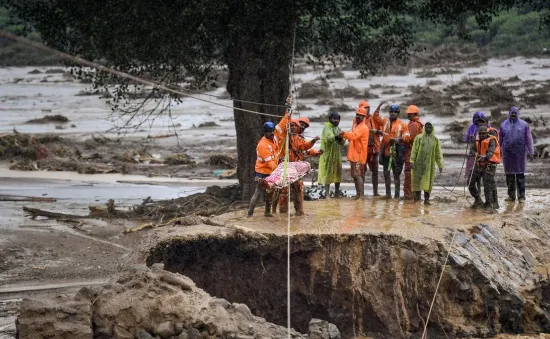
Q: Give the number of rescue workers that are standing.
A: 12